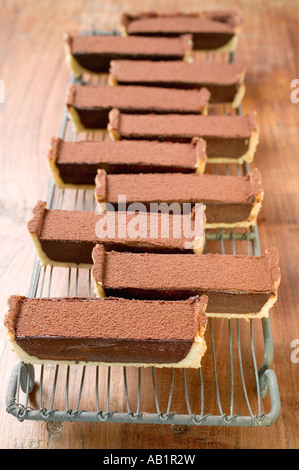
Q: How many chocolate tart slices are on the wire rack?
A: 10